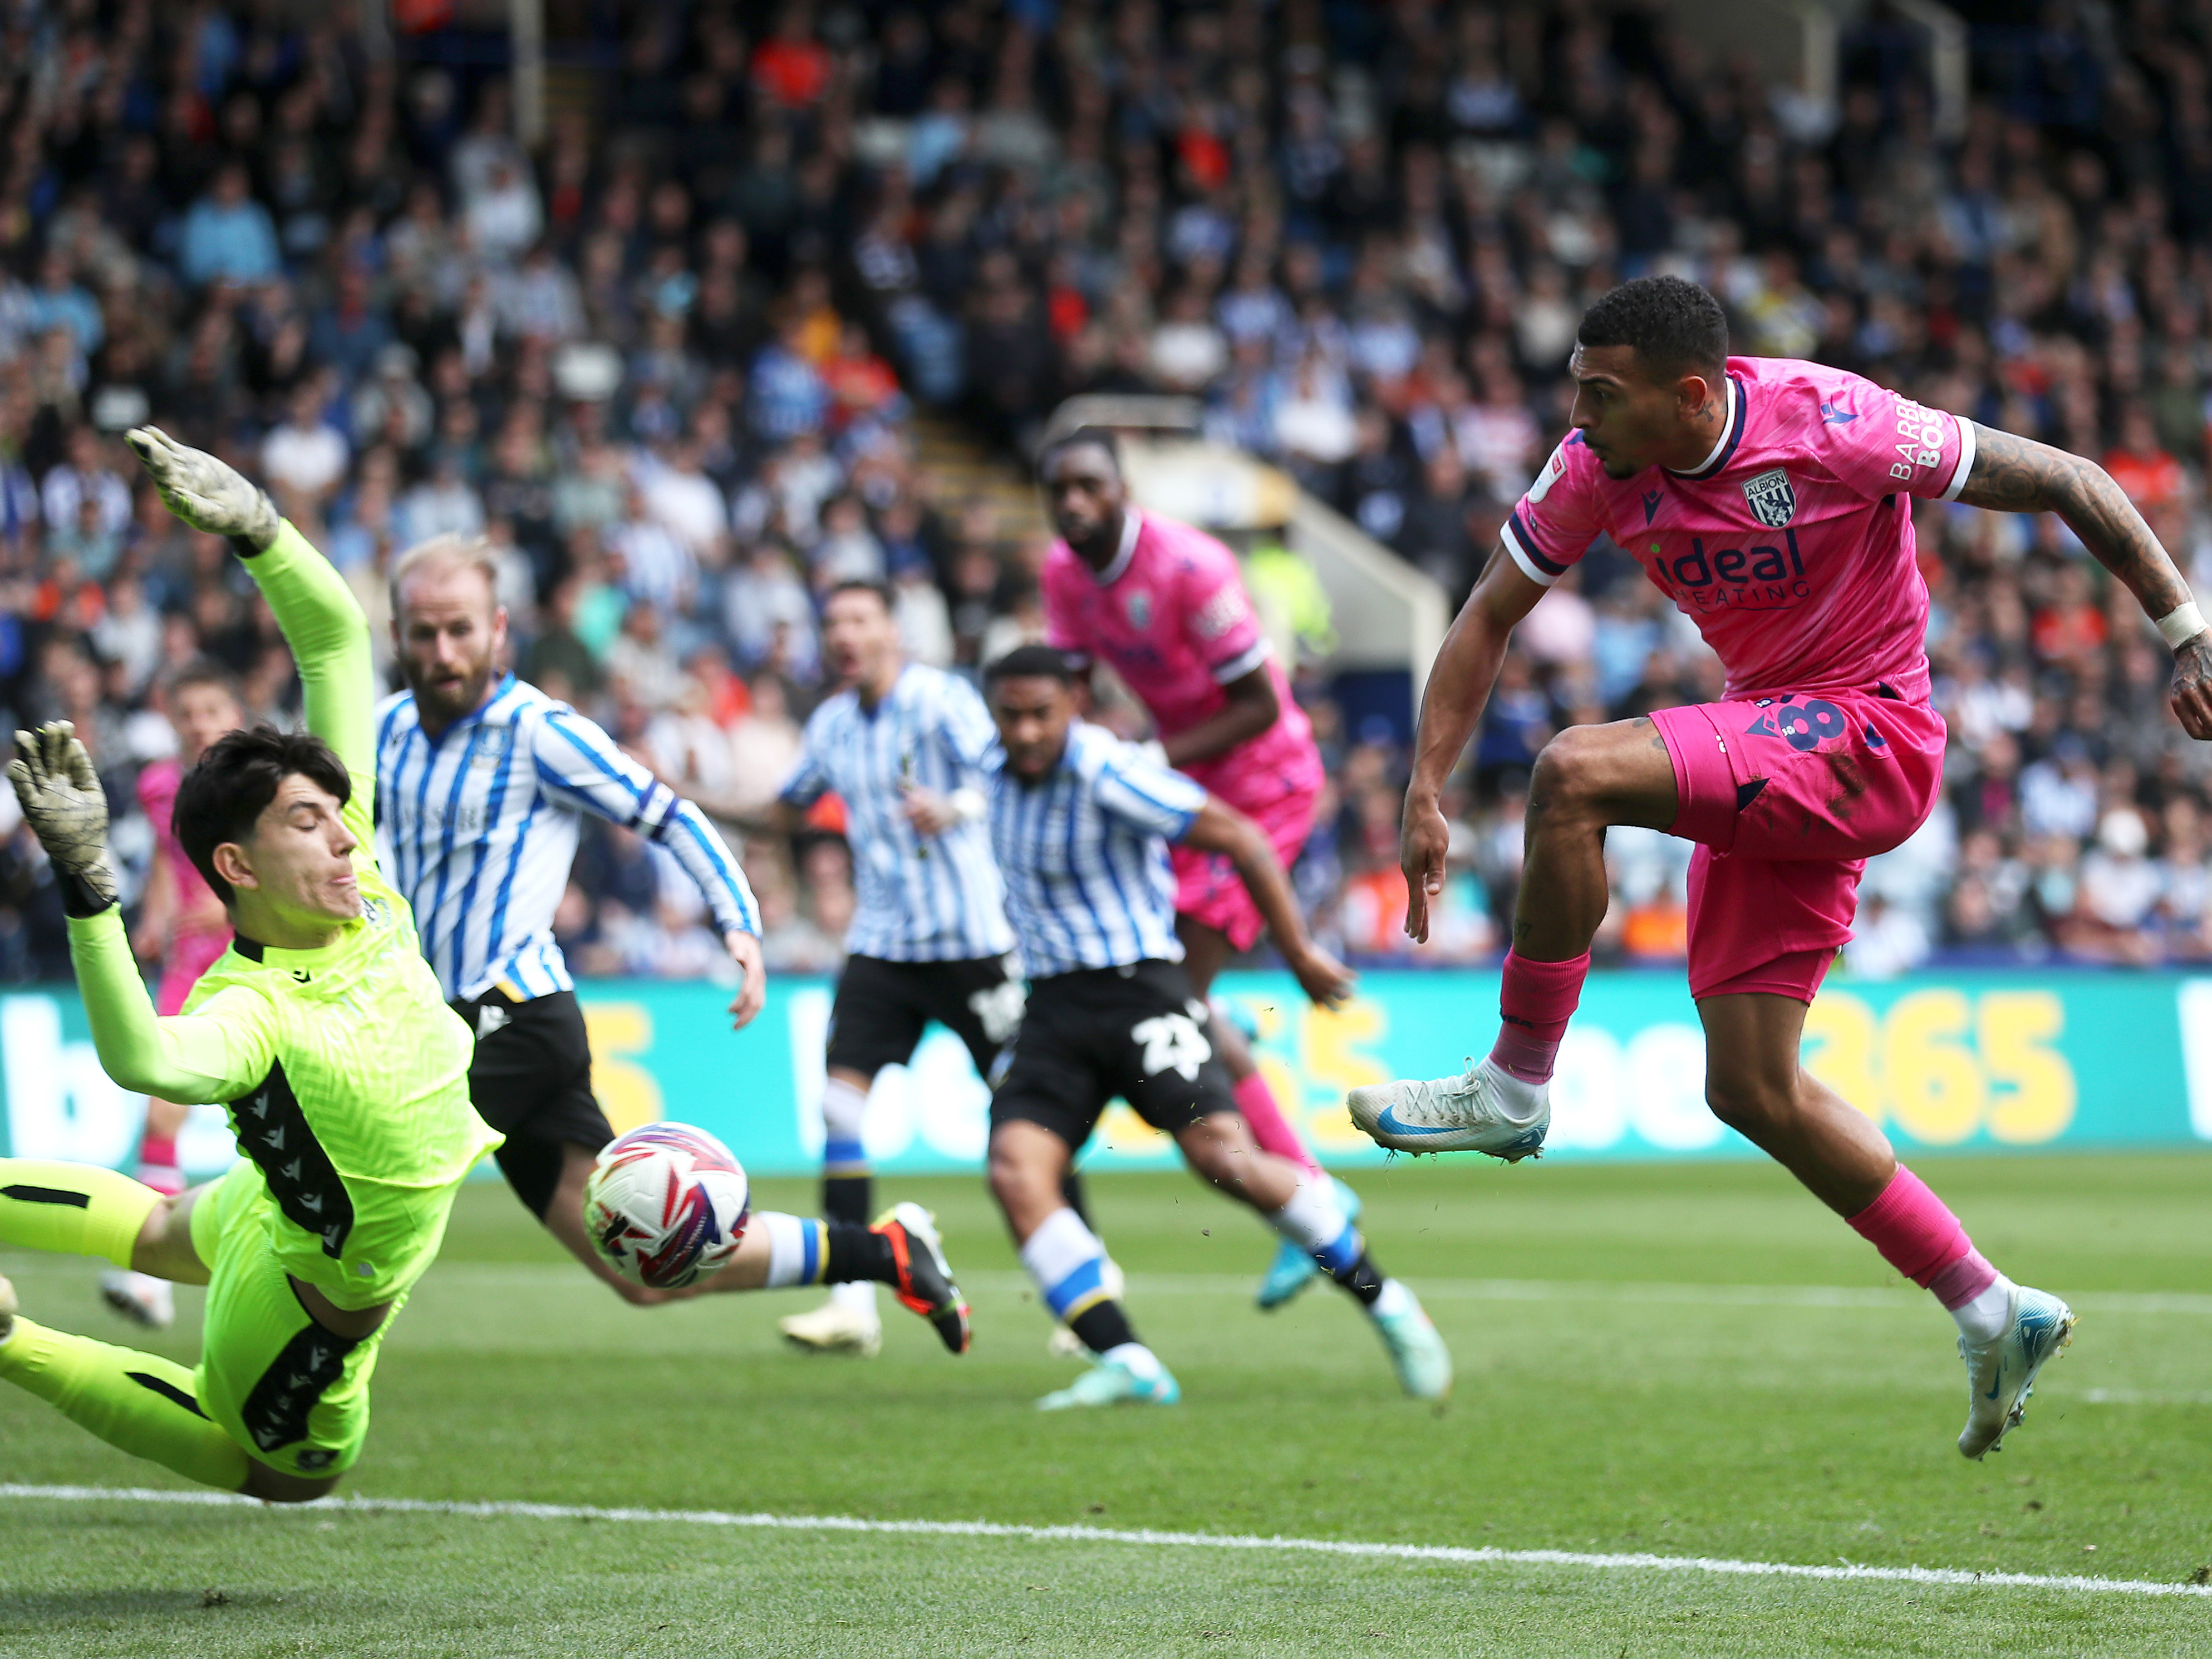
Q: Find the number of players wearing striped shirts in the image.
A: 3